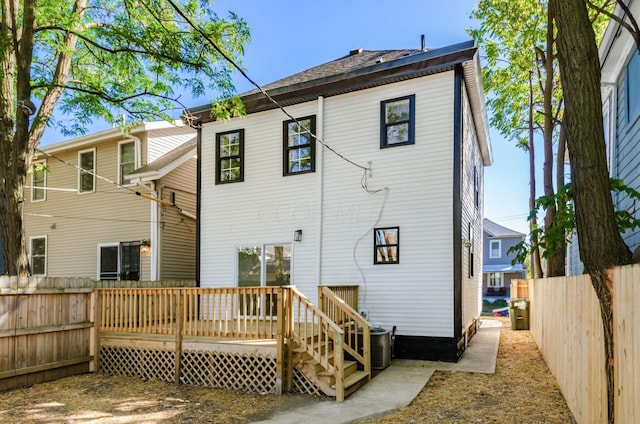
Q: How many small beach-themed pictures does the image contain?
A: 0